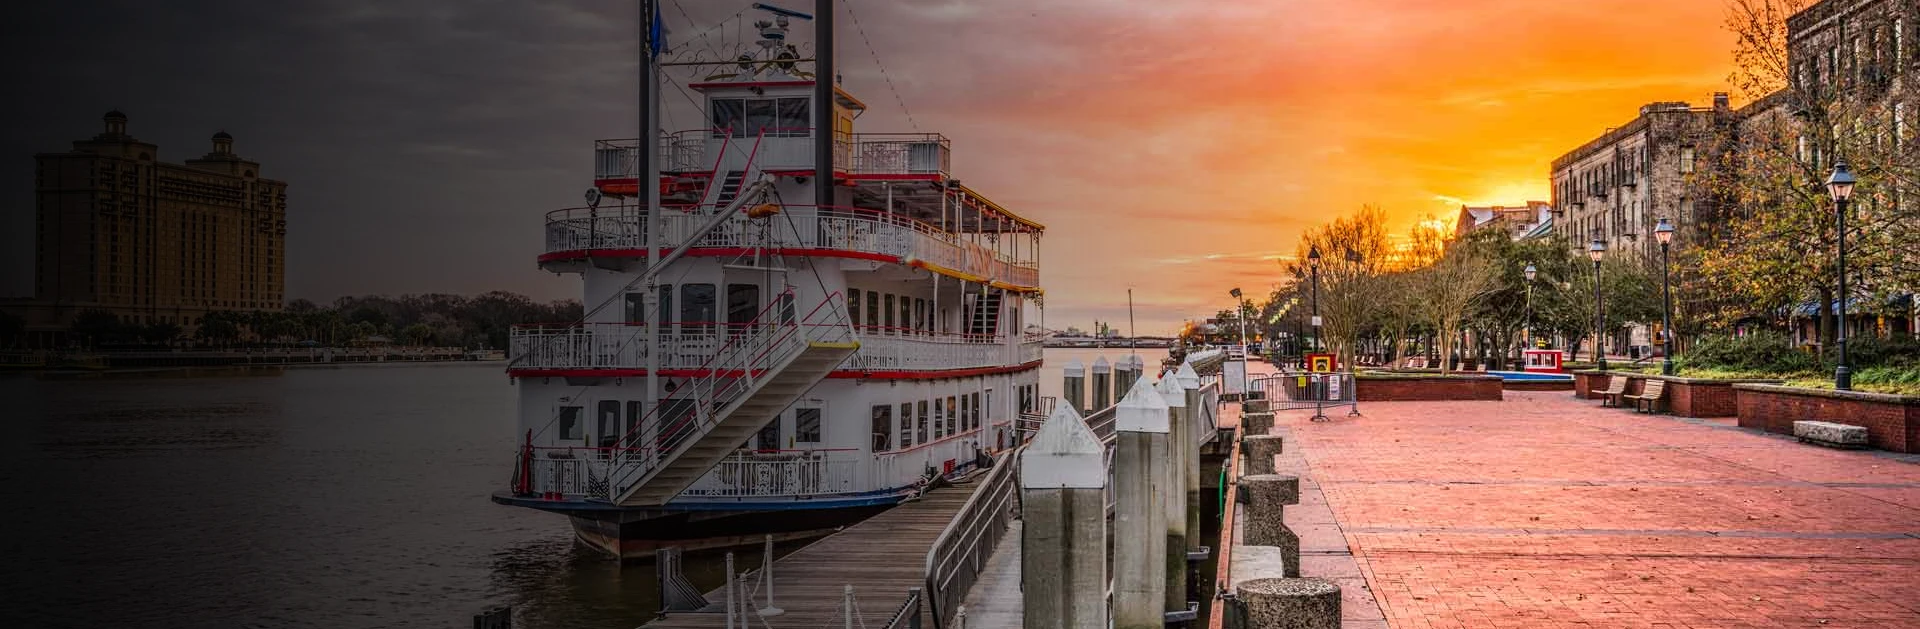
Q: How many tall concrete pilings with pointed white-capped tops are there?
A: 8